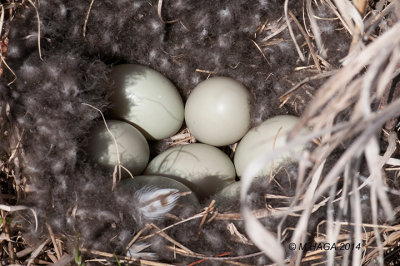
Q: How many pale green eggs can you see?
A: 7